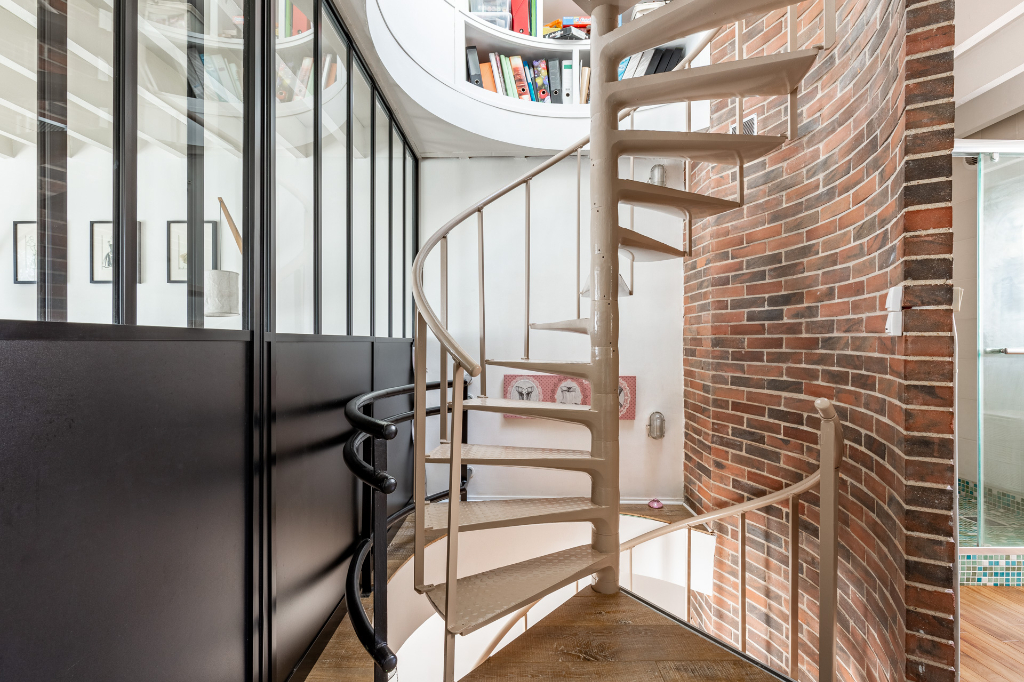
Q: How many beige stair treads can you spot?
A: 12